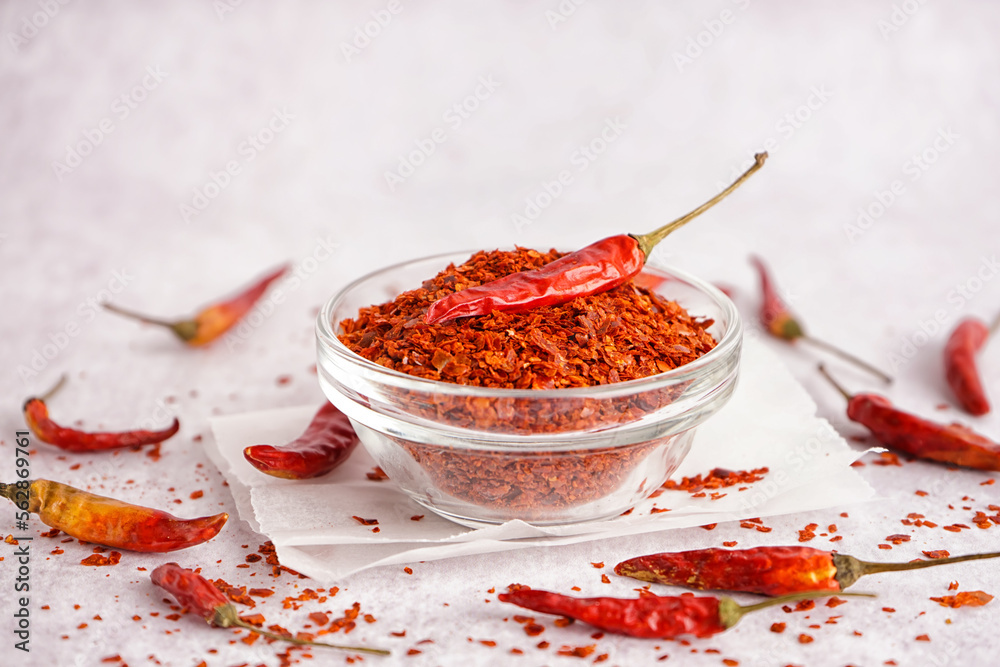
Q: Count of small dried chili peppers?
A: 11